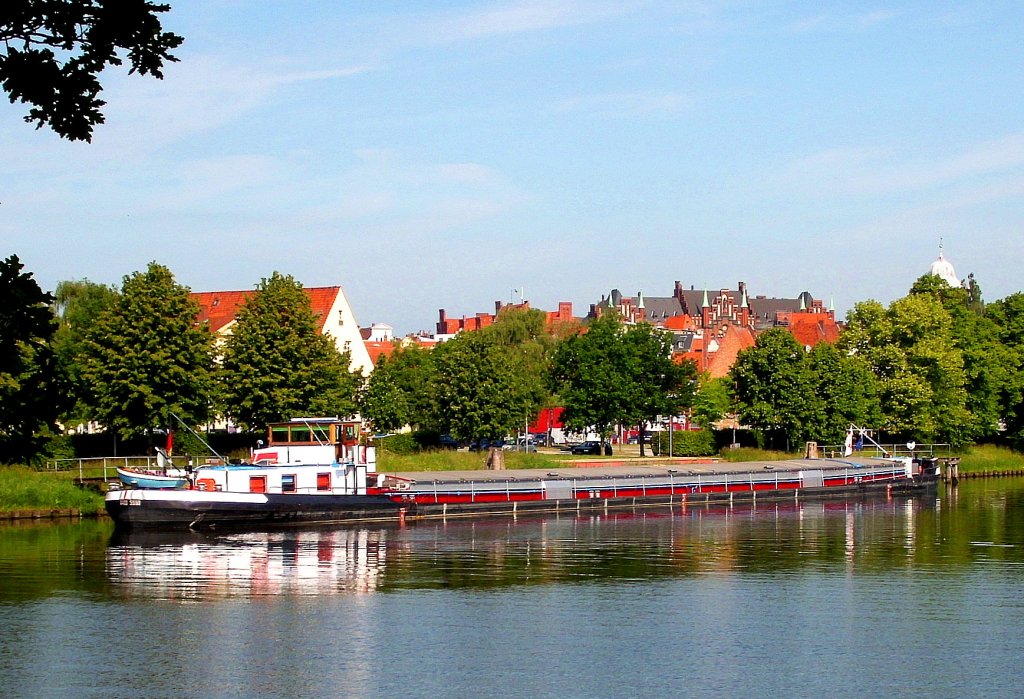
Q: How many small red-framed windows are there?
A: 3